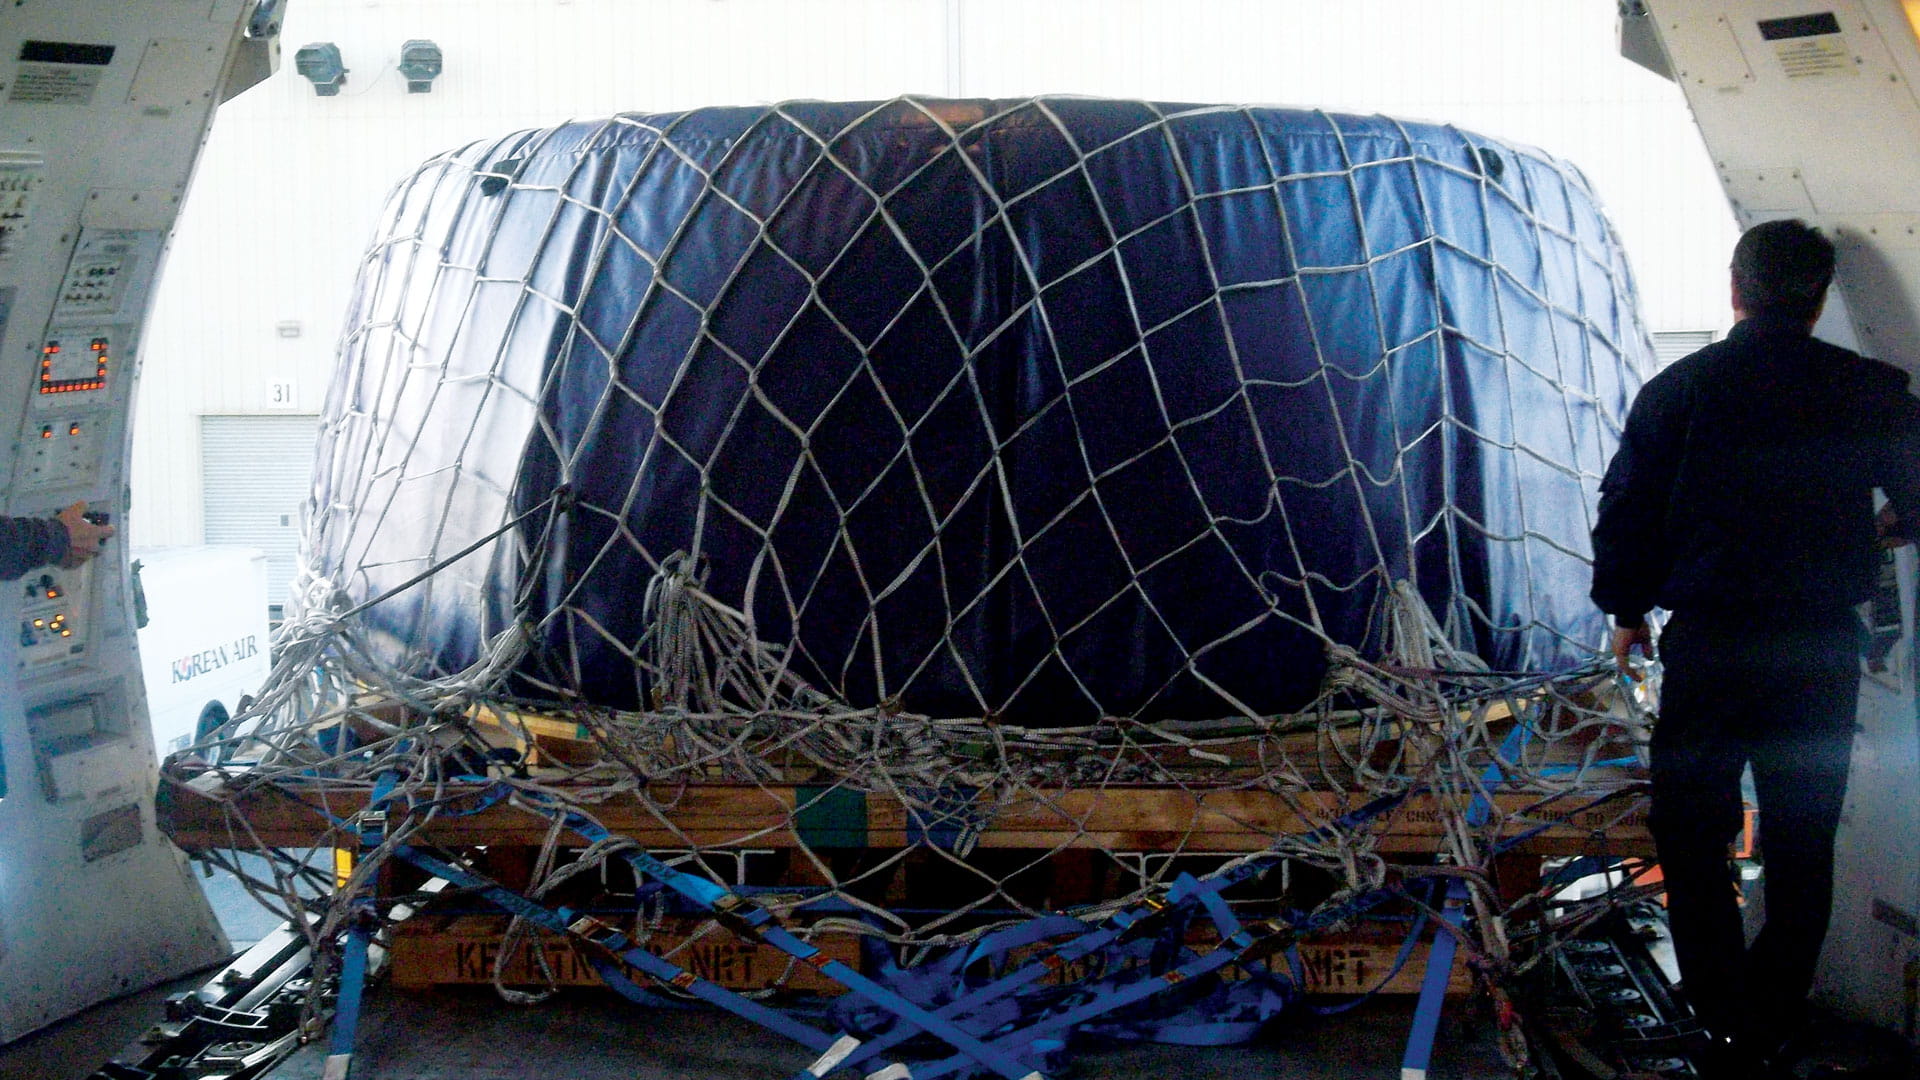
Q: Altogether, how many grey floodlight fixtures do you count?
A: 2